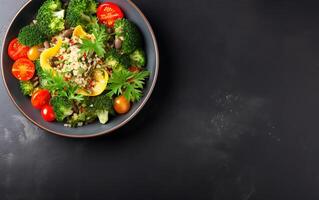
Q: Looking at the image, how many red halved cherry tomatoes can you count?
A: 3